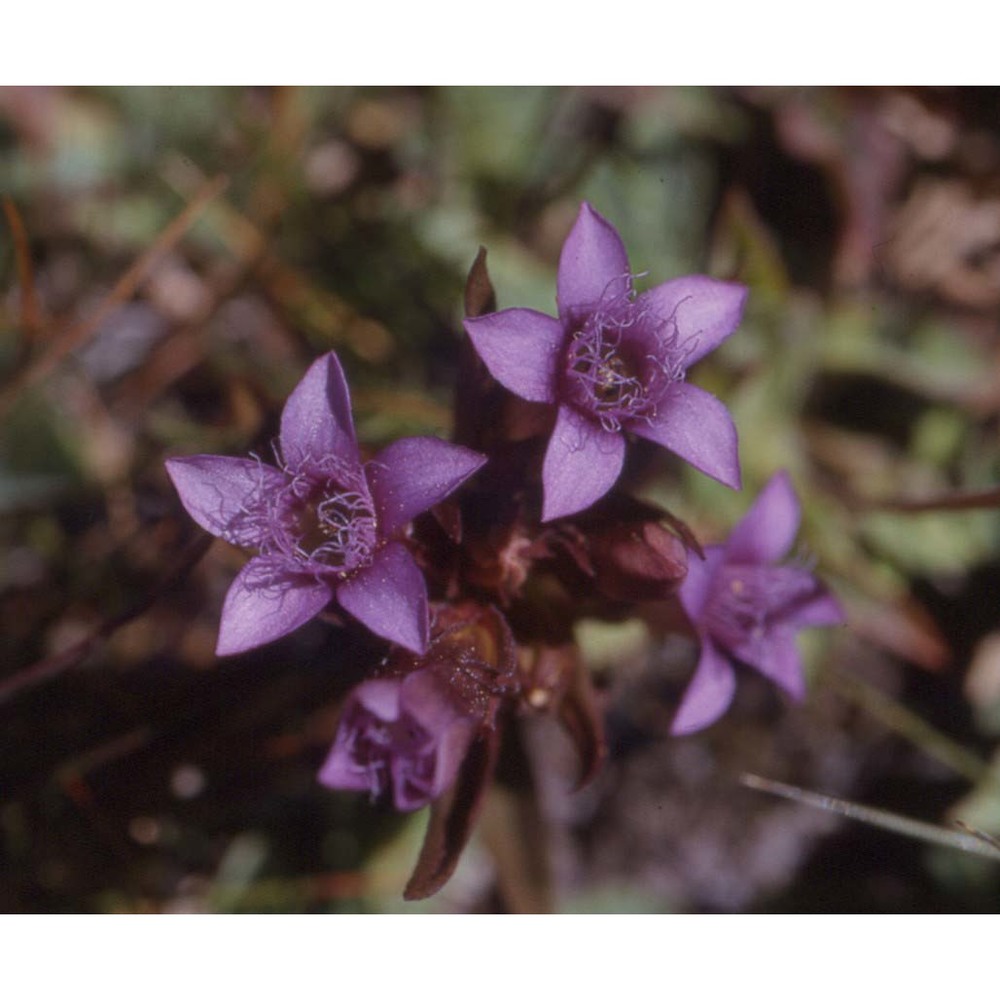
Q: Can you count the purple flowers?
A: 4